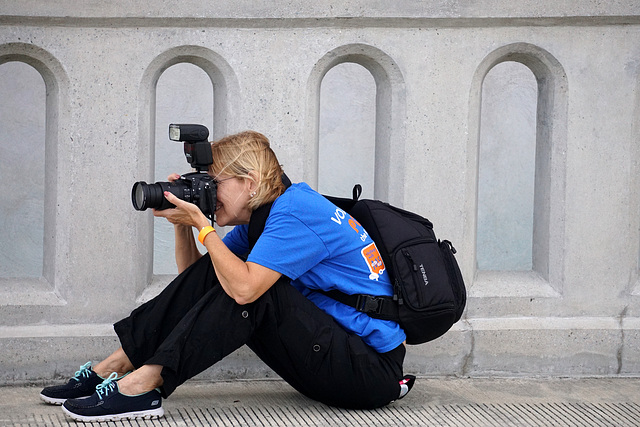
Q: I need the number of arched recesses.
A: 4